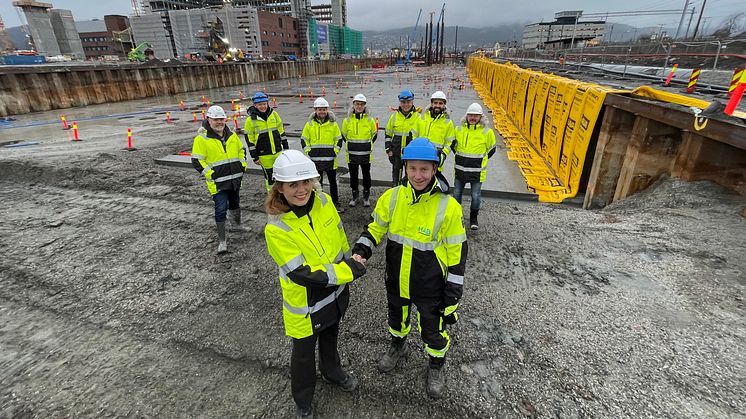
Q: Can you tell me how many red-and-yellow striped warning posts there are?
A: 2